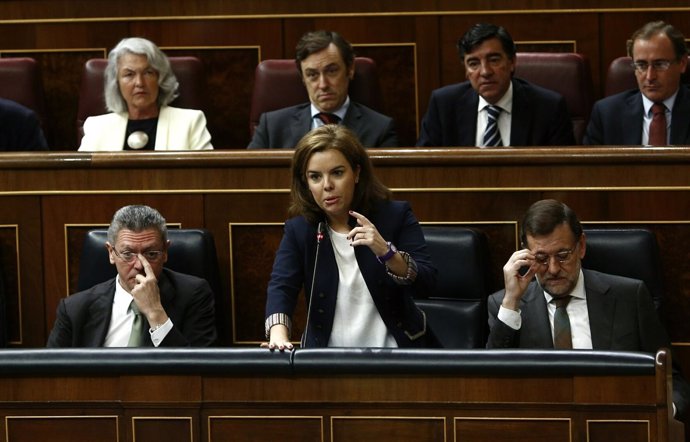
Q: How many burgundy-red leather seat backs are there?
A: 5